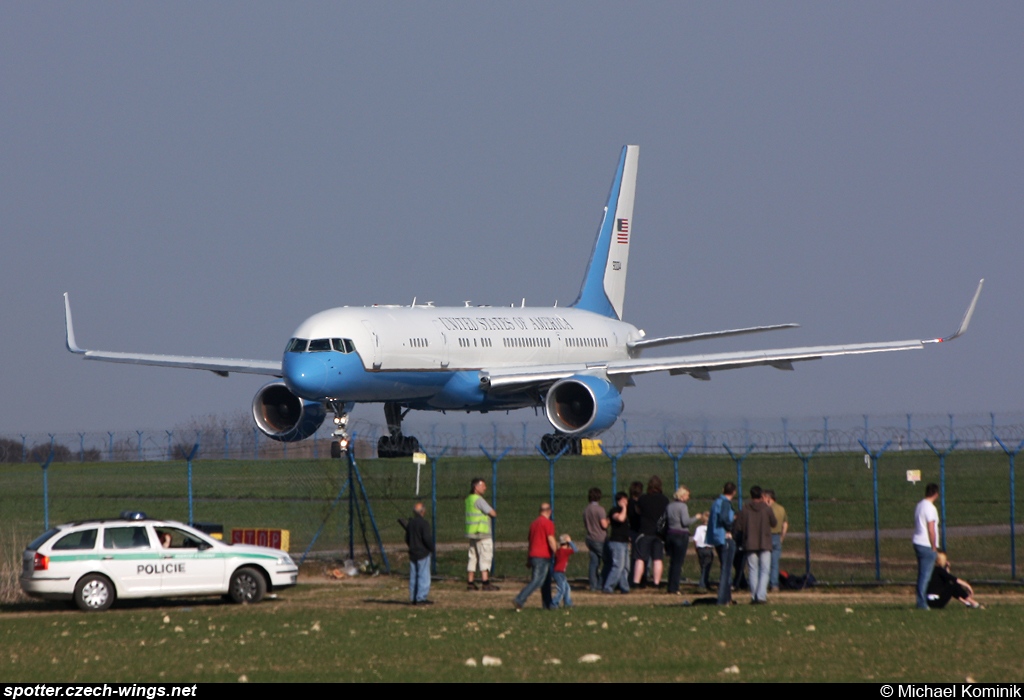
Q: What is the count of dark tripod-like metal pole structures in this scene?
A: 1